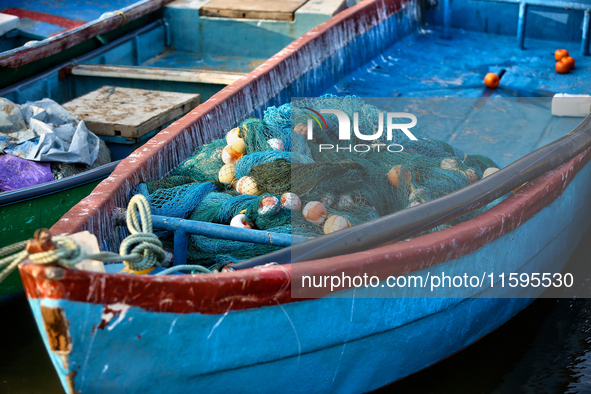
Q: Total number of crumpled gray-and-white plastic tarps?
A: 1